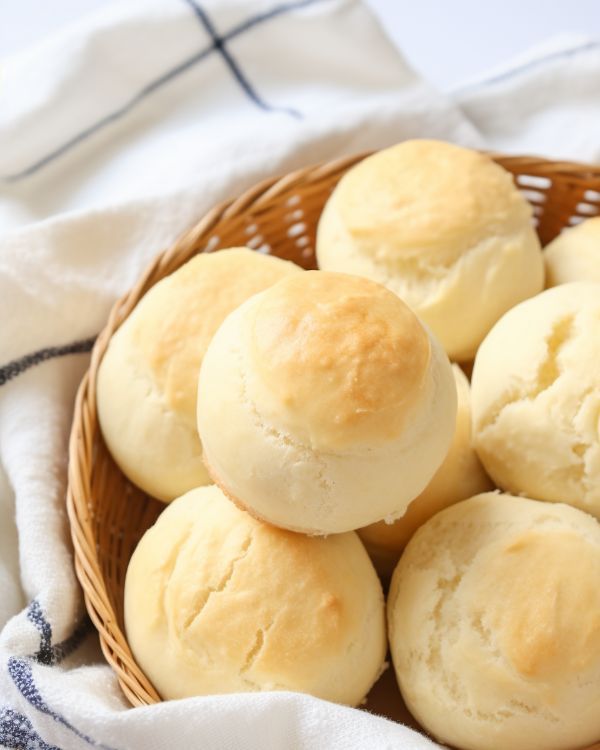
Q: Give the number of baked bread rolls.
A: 8